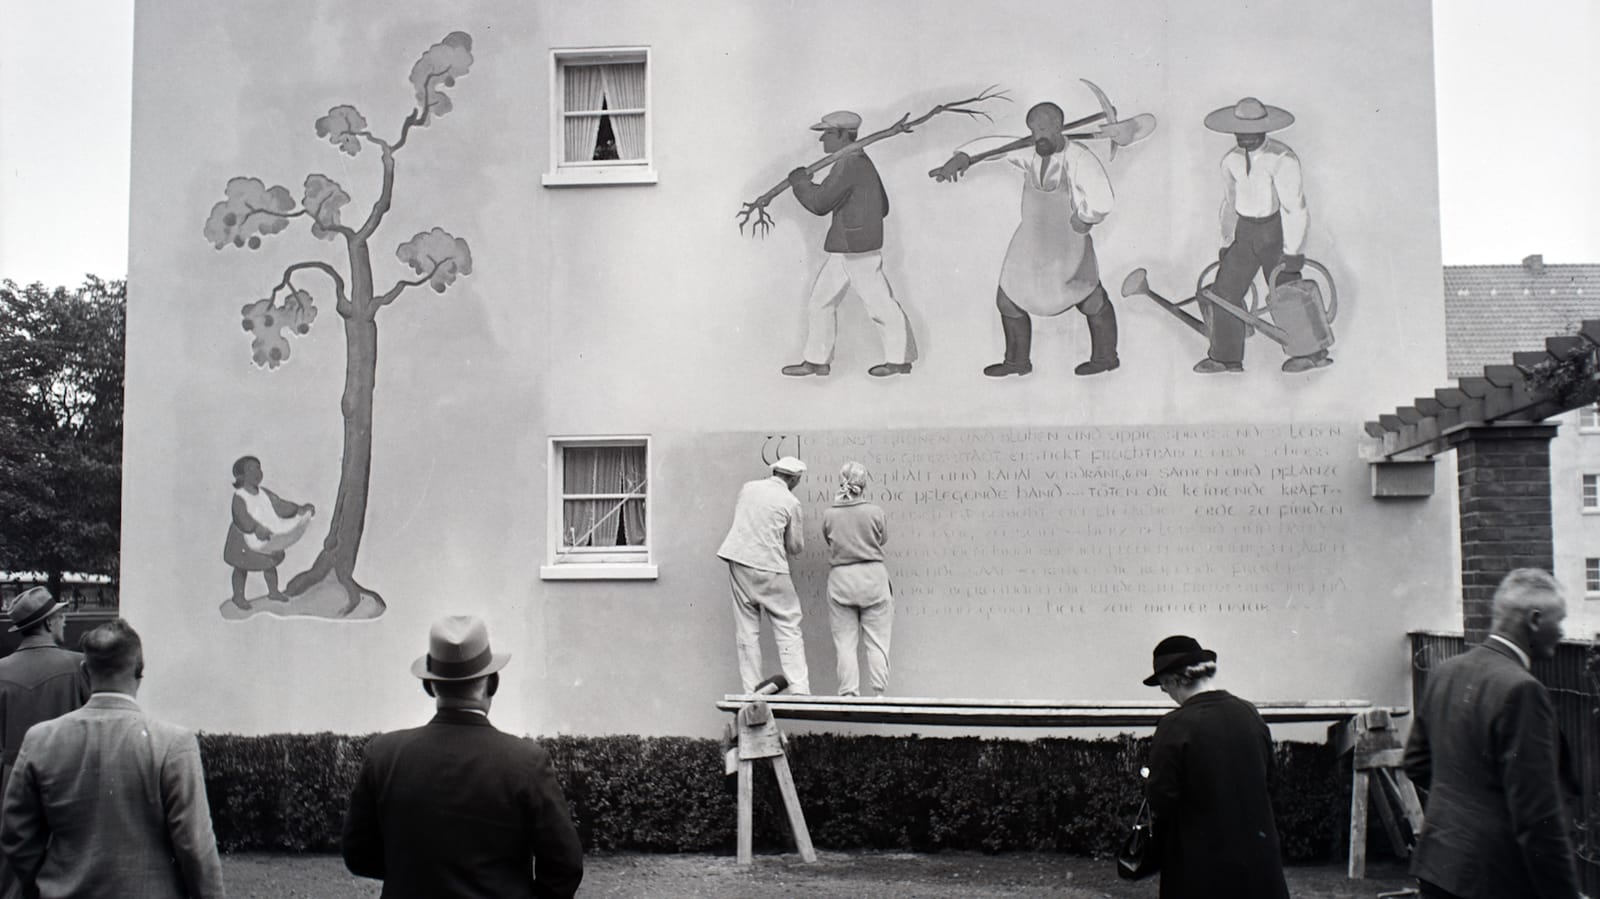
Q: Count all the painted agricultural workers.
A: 3